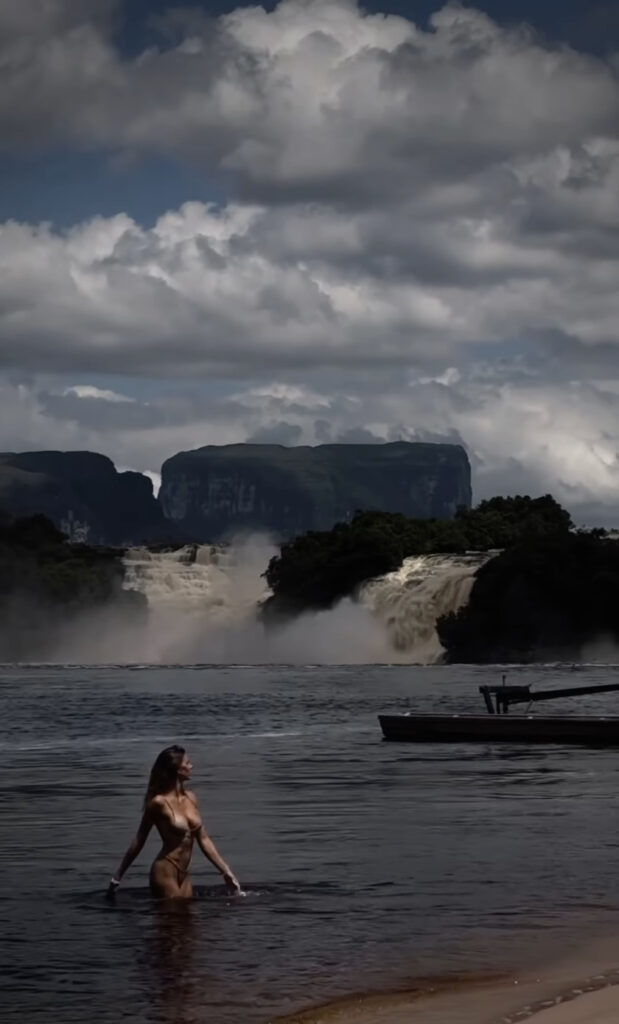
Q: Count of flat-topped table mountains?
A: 2